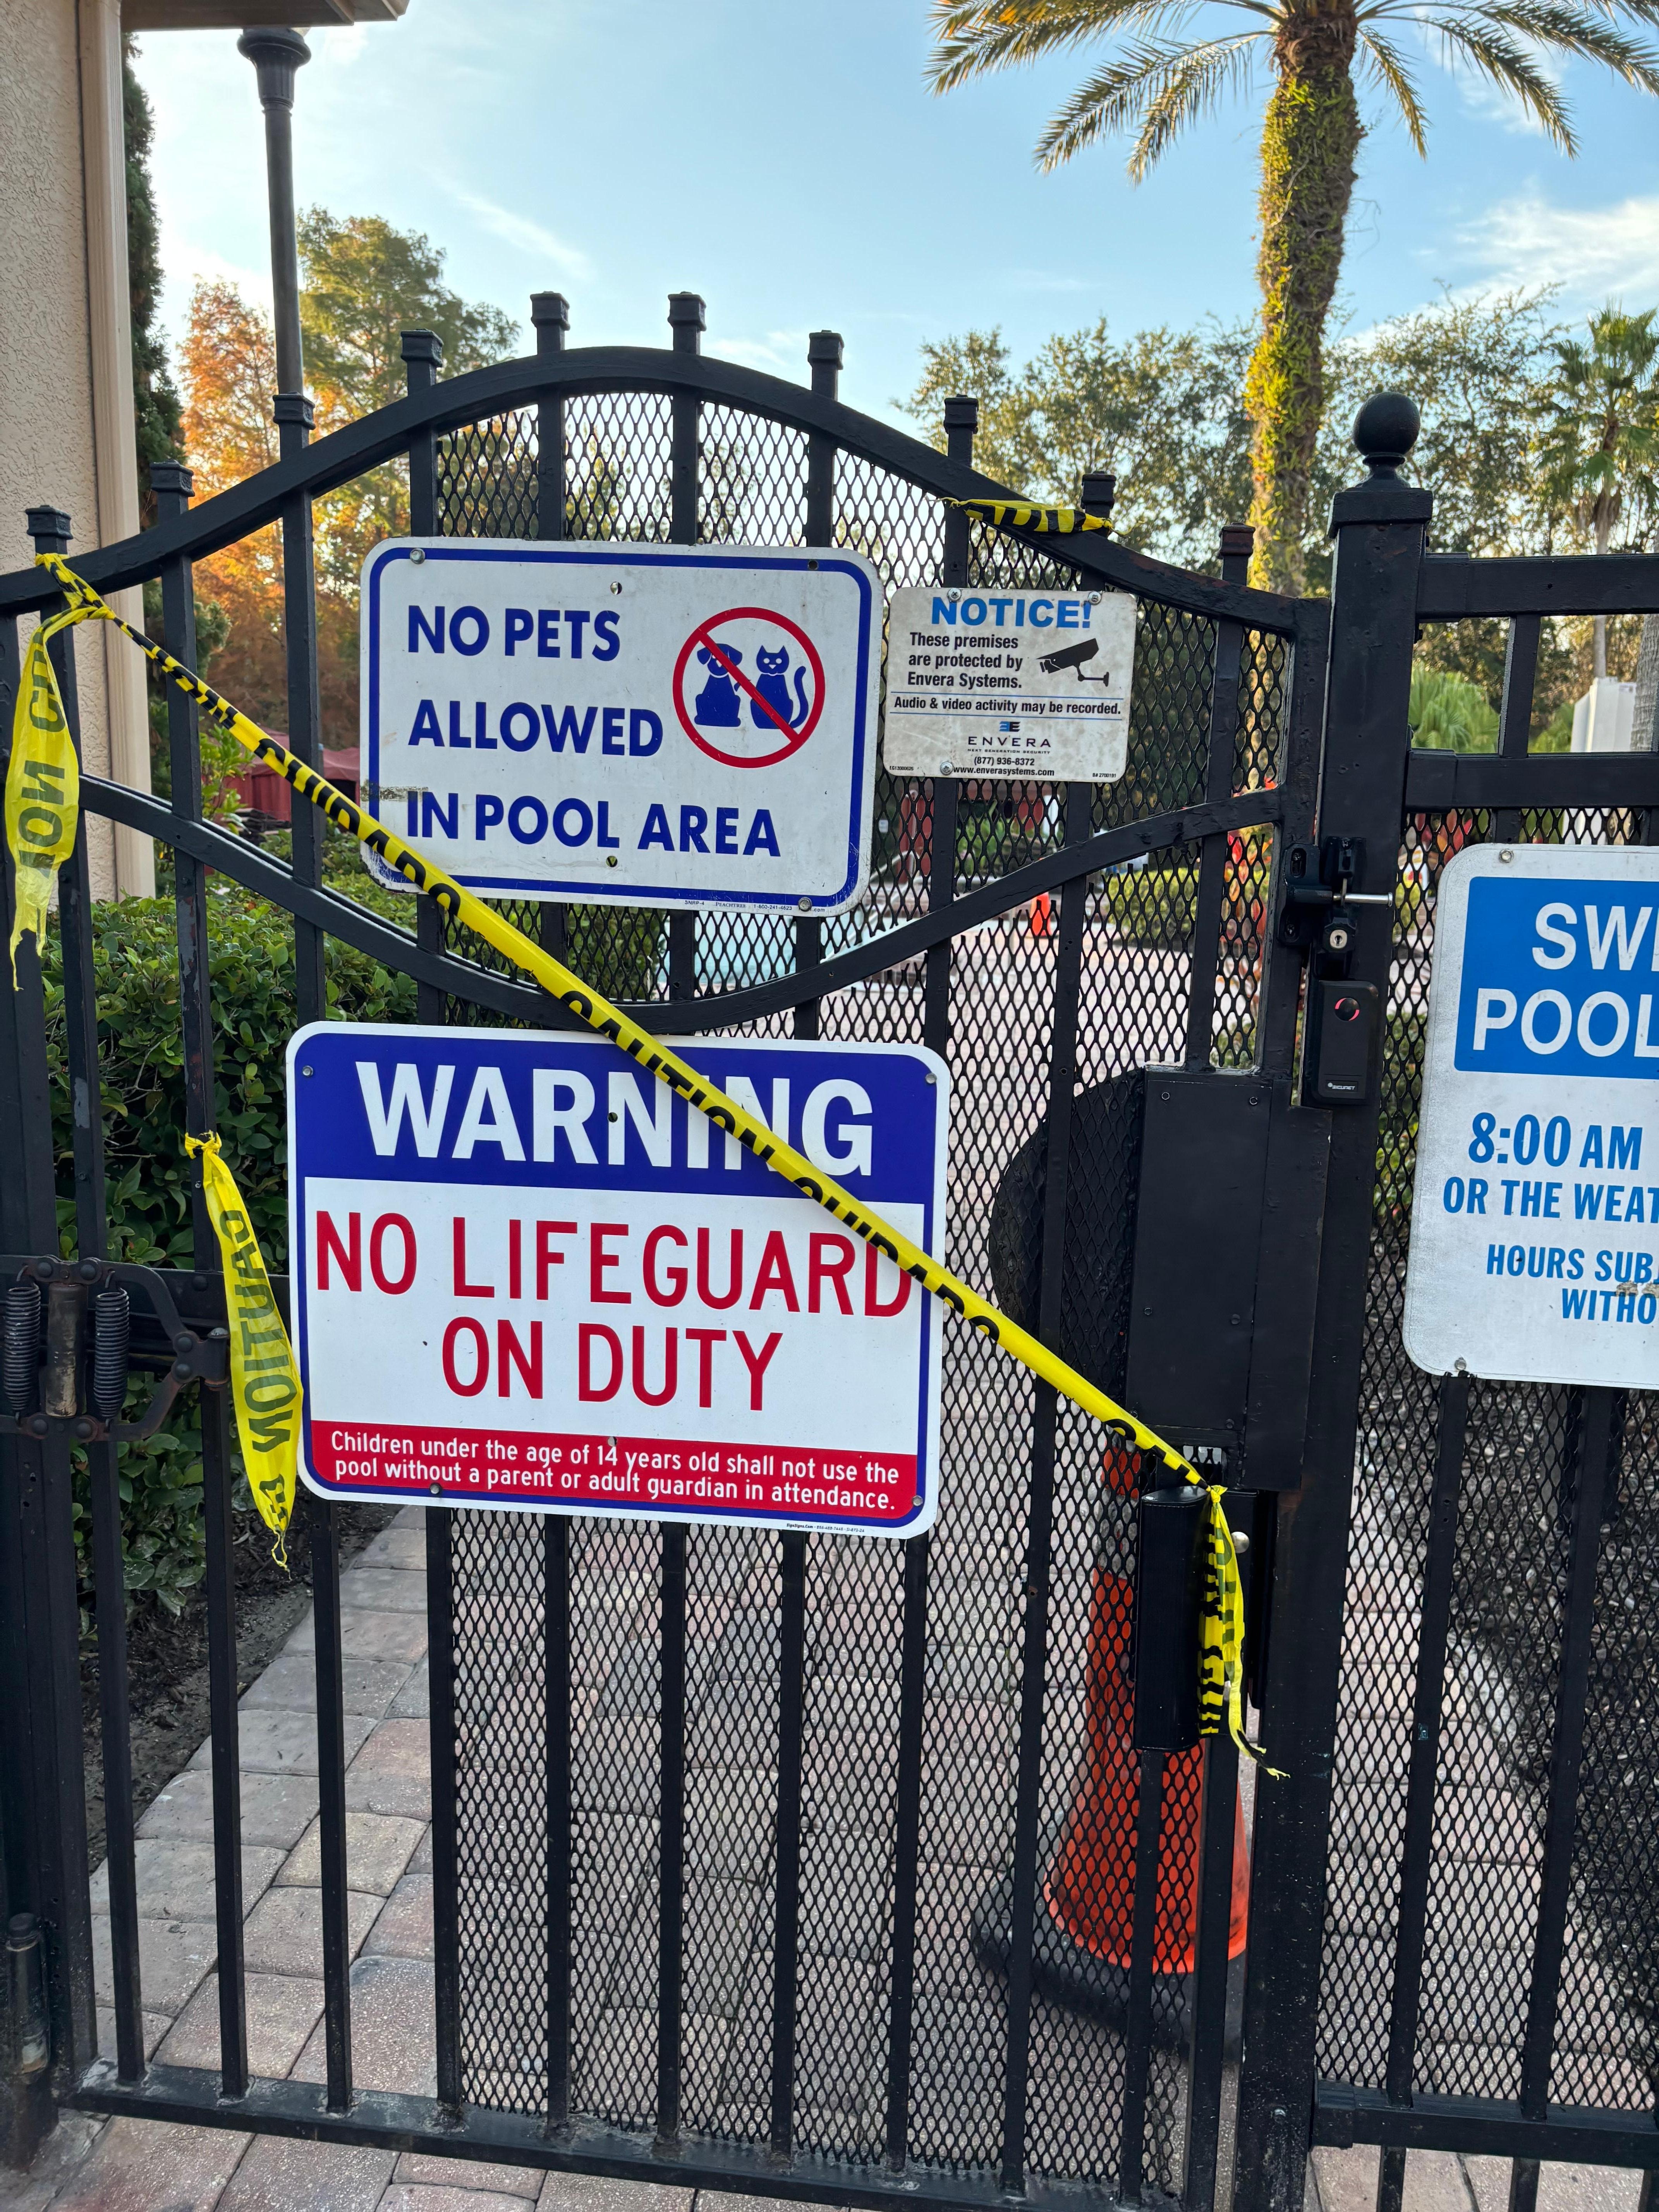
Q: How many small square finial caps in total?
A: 10